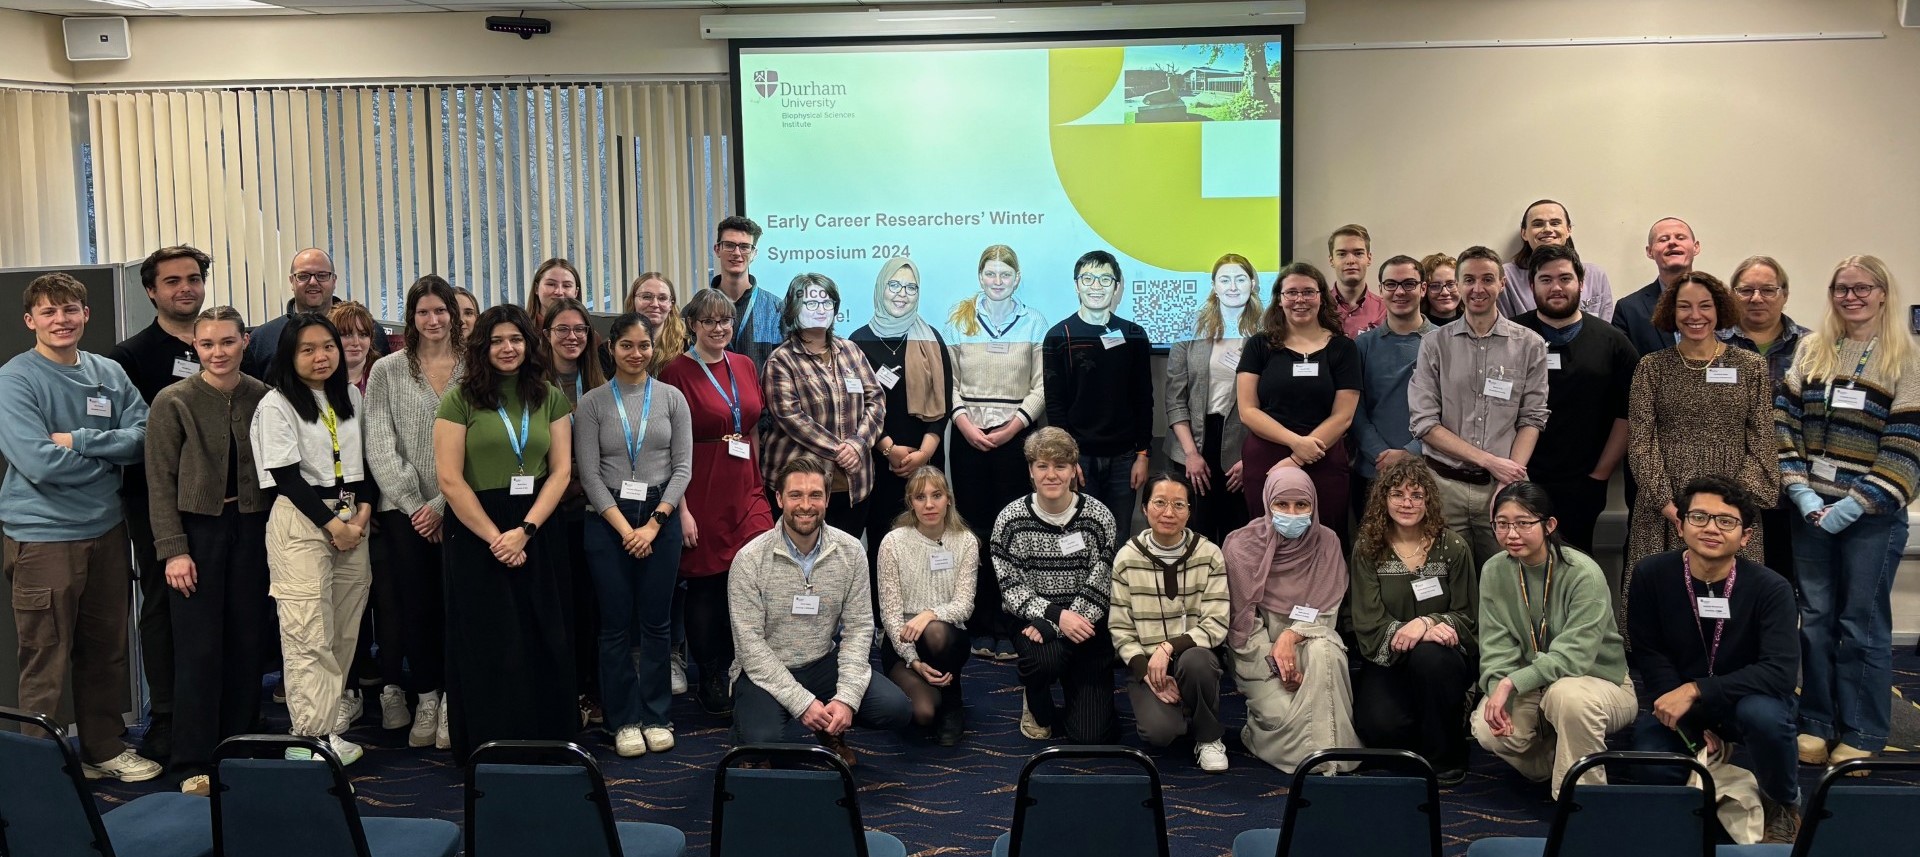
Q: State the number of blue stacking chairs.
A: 8